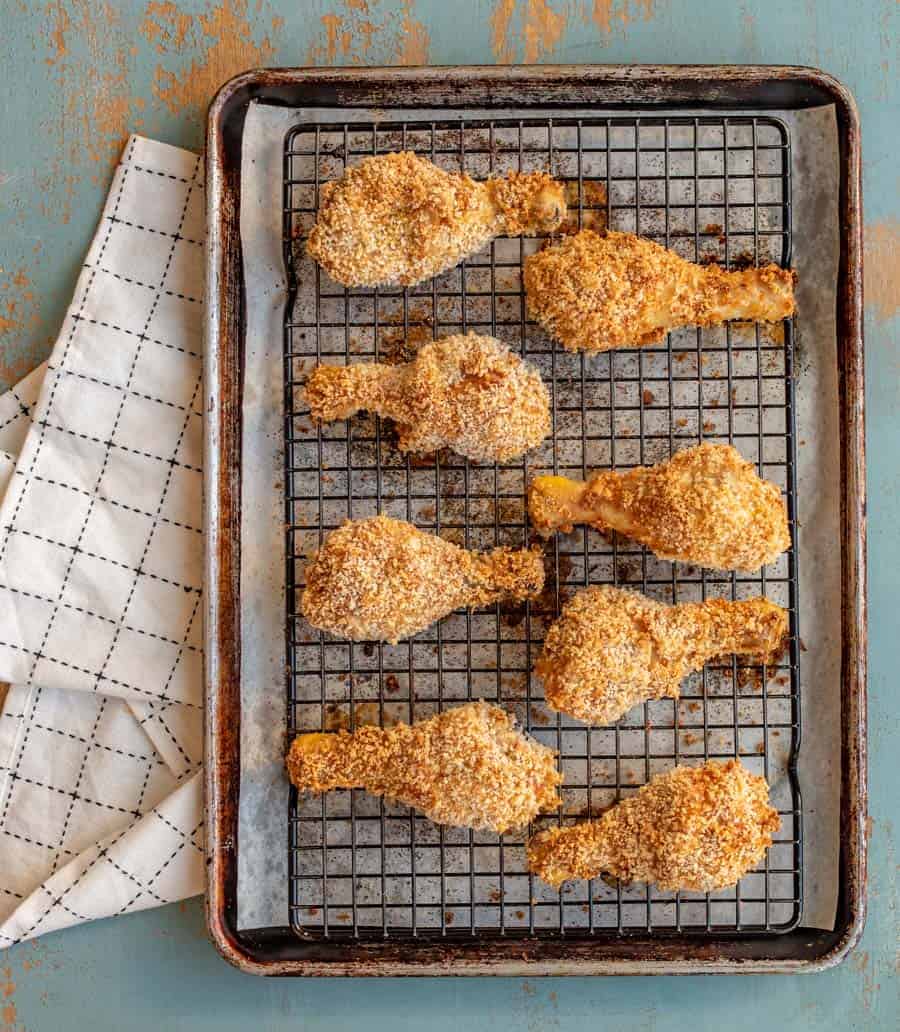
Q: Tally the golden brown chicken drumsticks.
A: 8